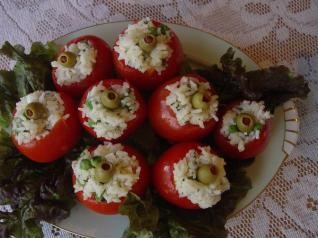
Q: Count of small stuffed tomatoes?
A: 8